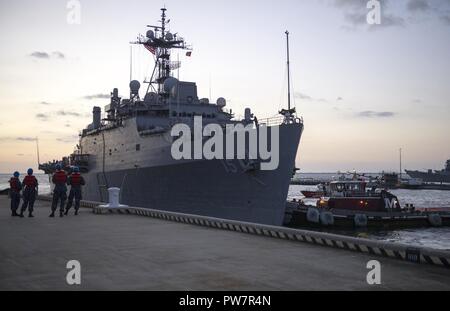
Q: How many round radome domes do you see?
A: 5